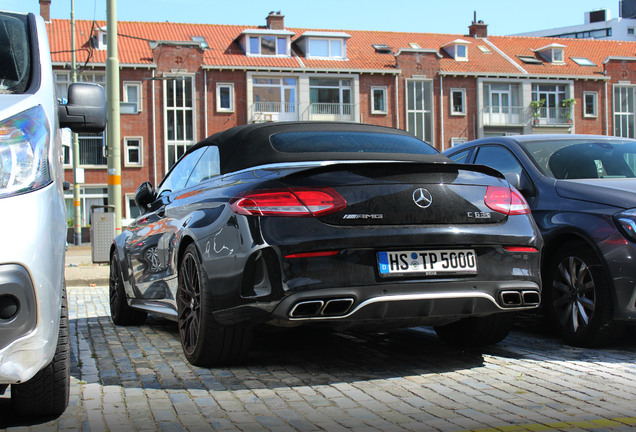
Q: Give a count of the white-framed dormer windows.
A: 5